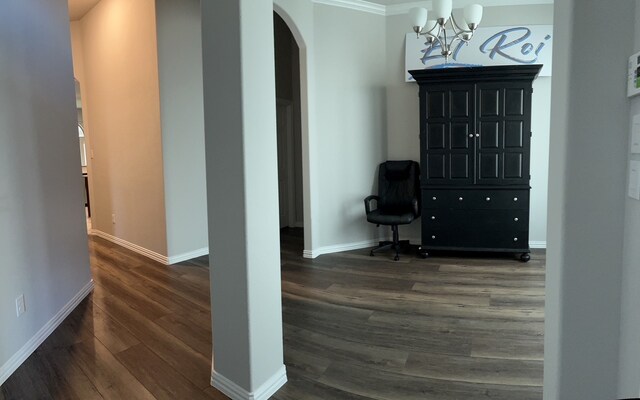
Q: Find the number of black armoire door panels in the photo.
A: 12